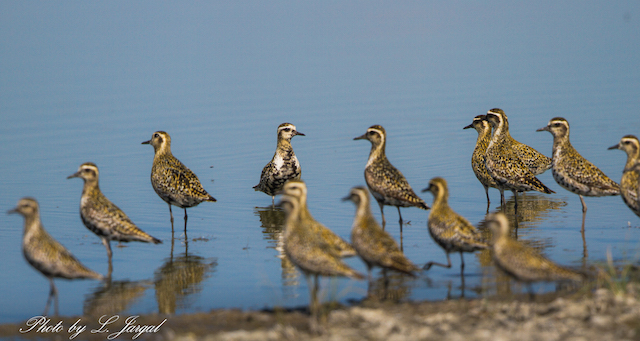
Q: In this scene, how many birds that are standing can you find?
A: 14